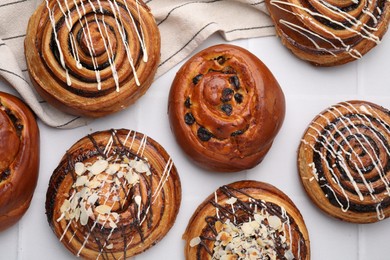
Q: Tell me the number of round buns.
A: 7